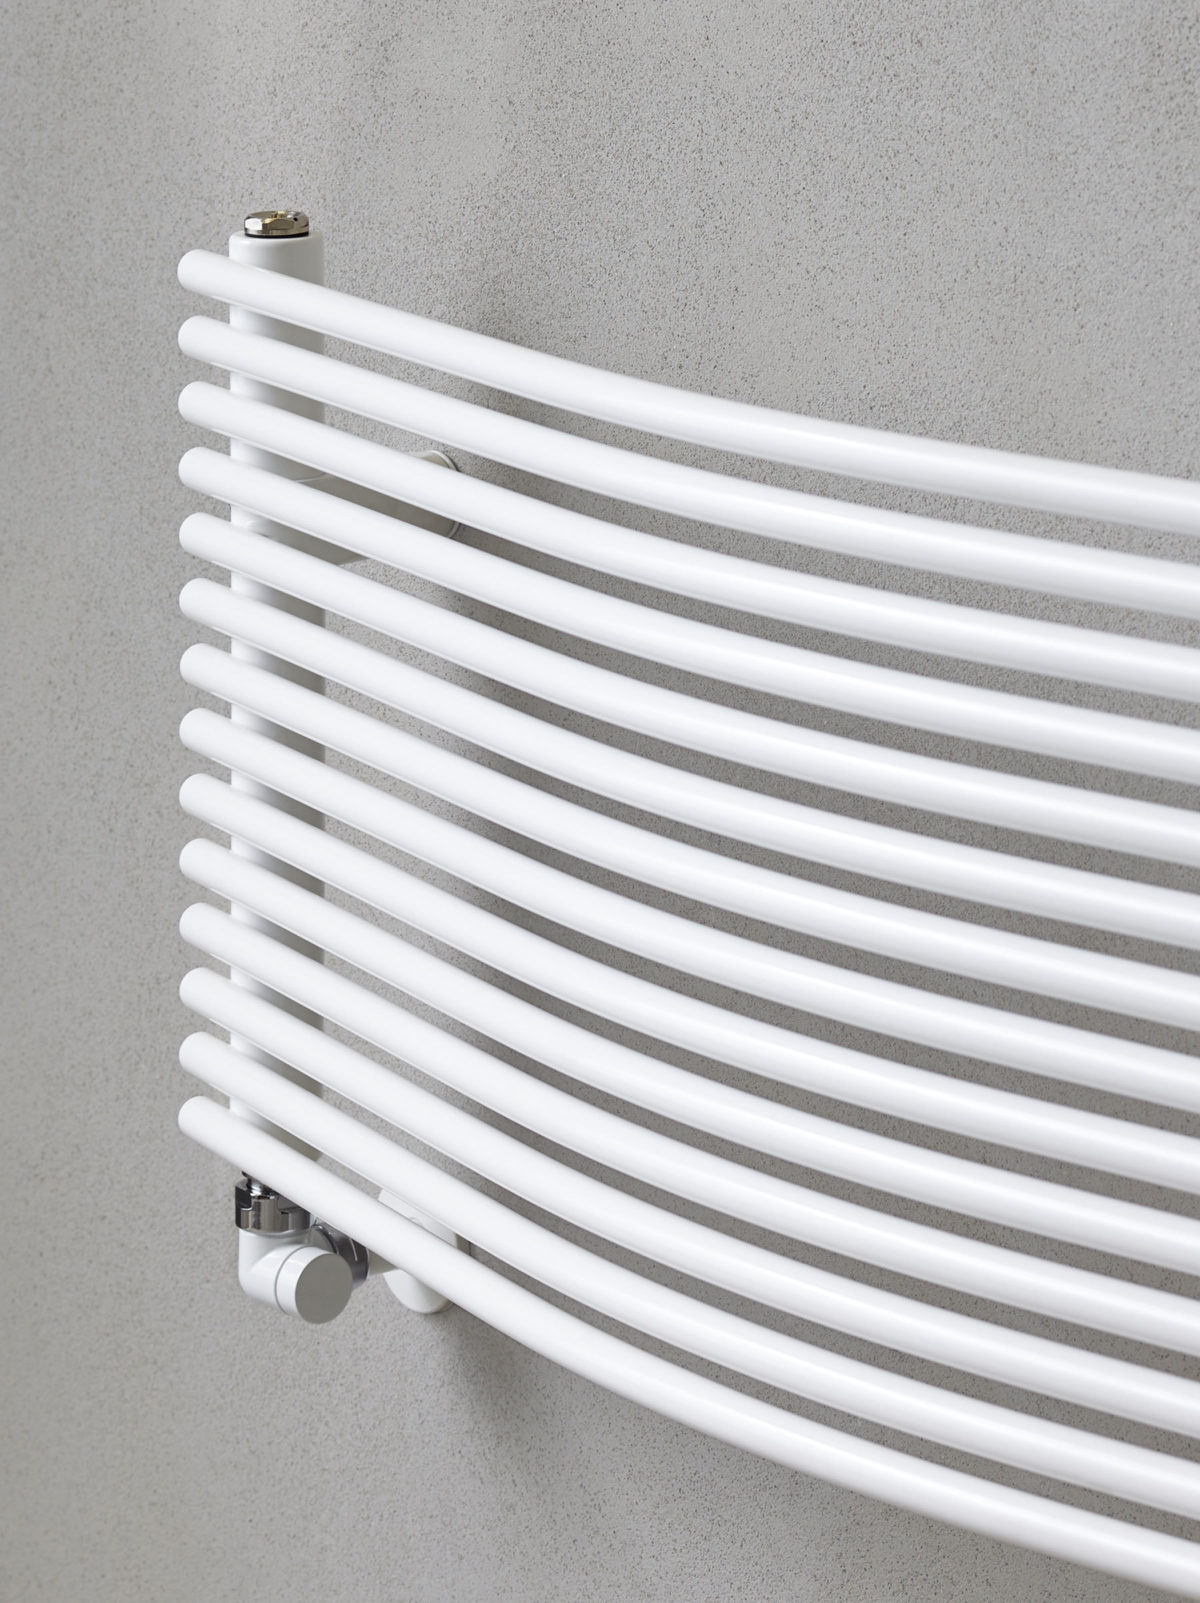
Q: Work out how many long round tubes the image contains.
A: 14